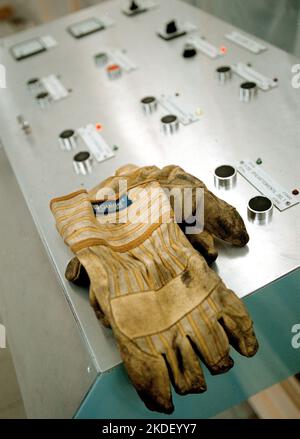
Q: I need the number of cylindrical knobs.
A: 12